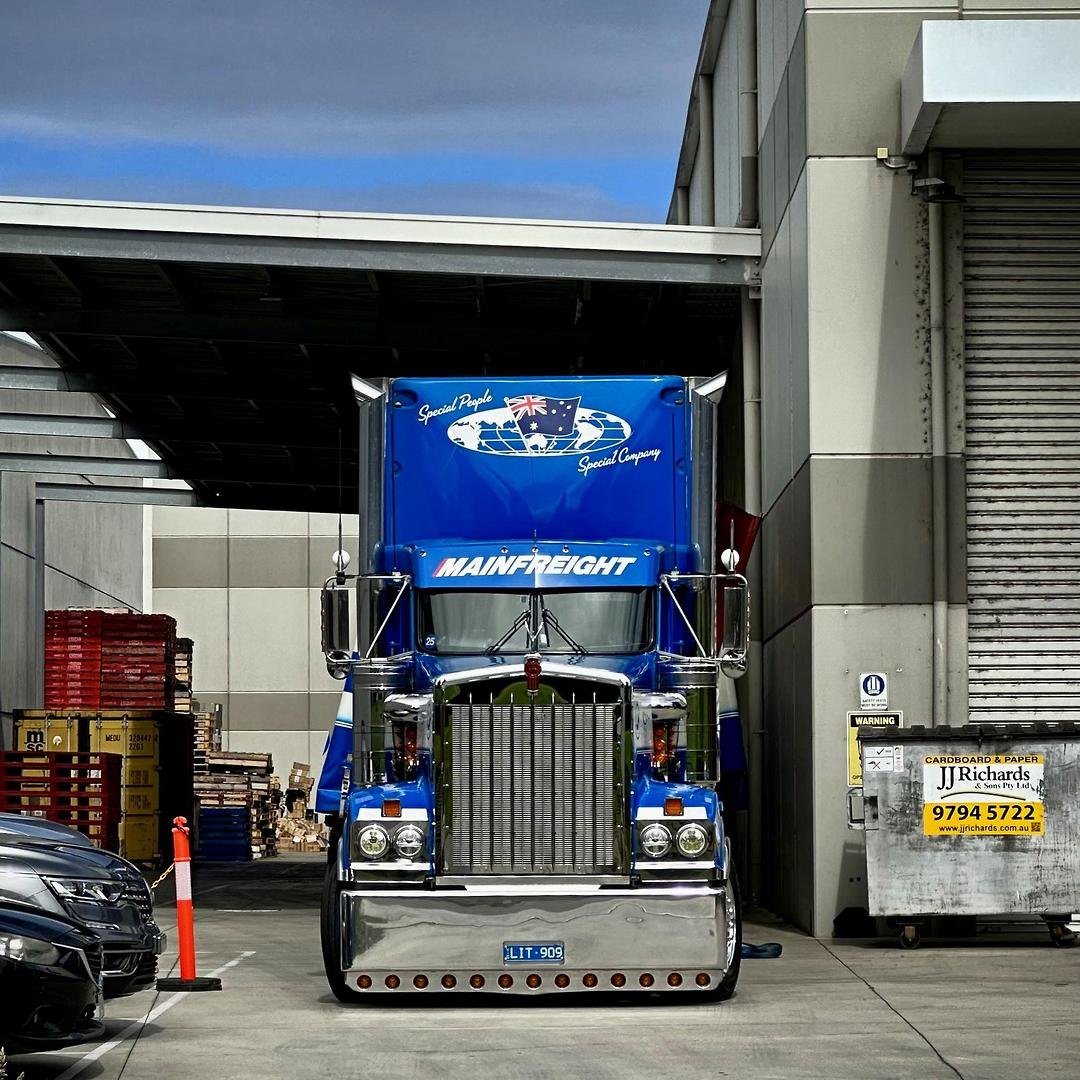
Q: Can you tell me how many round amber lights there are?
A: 13